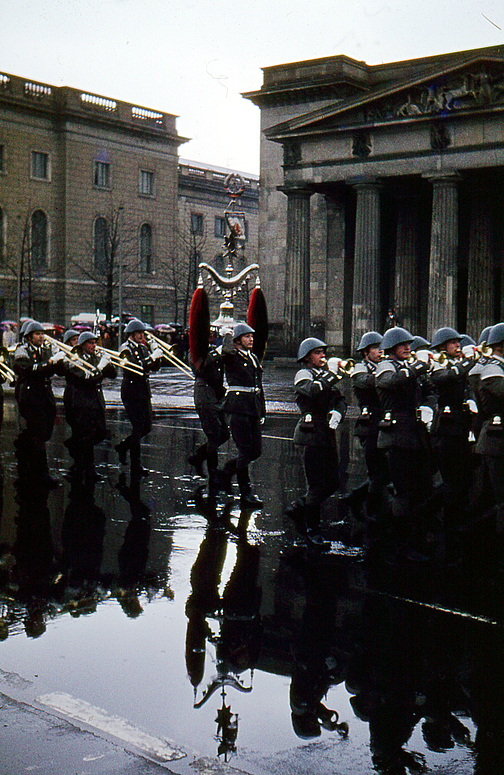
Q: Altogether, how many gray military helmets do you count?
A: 14